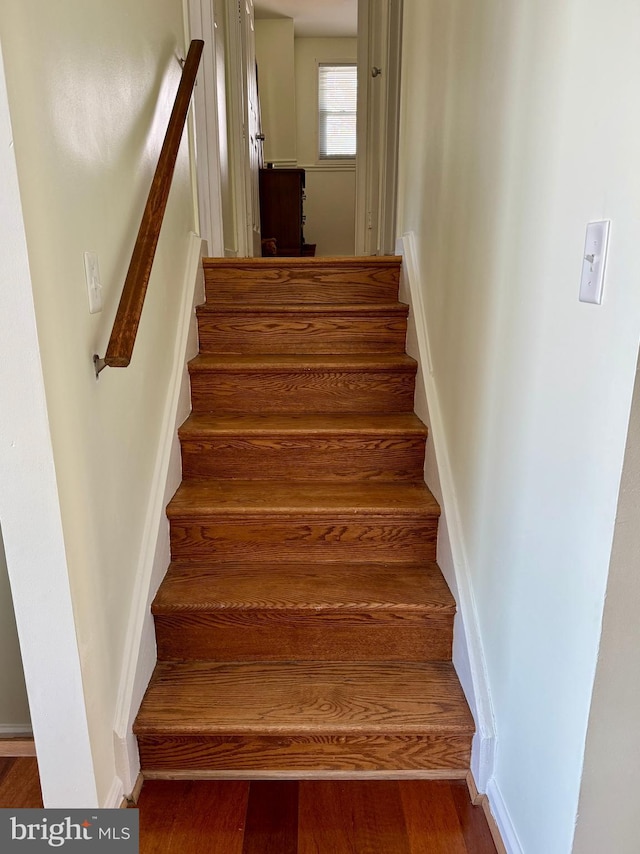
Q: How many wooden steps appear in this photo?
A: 7